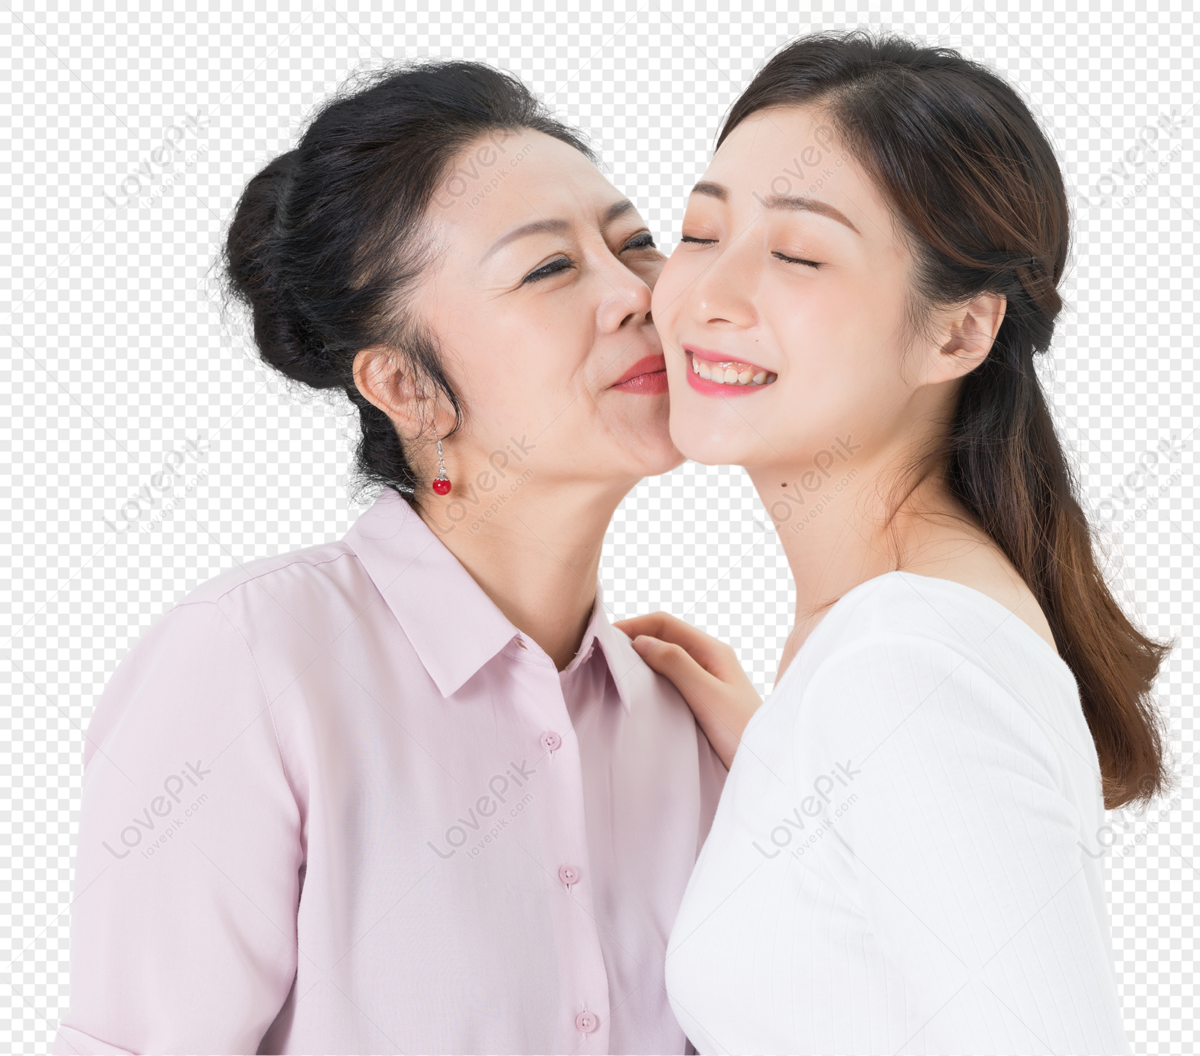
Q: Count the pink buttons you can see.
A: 3